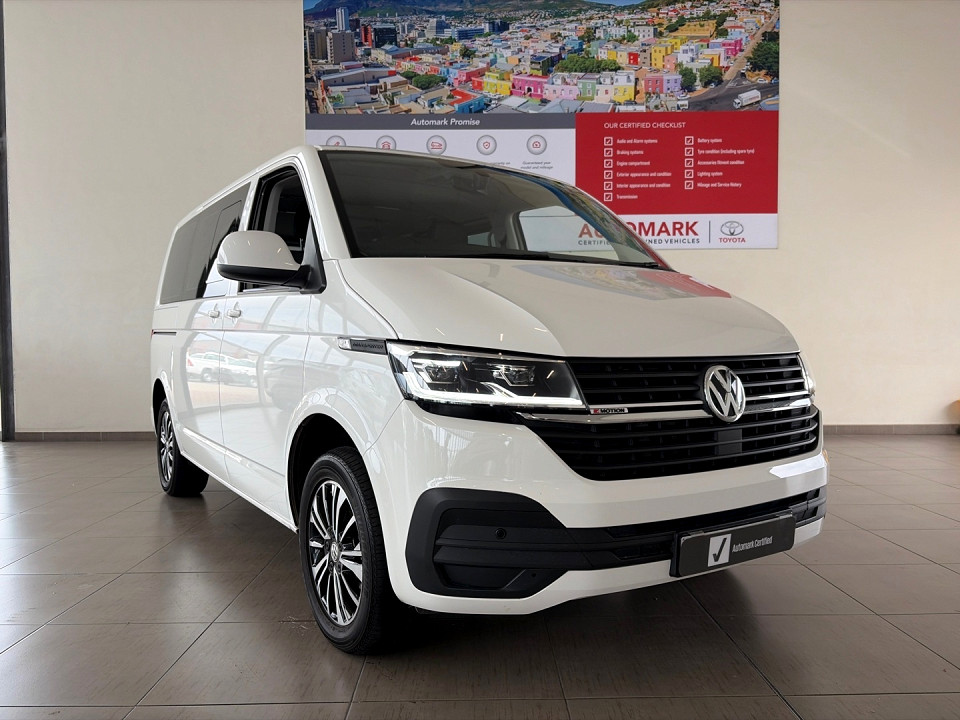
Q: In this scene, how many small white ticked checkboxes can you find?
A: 11